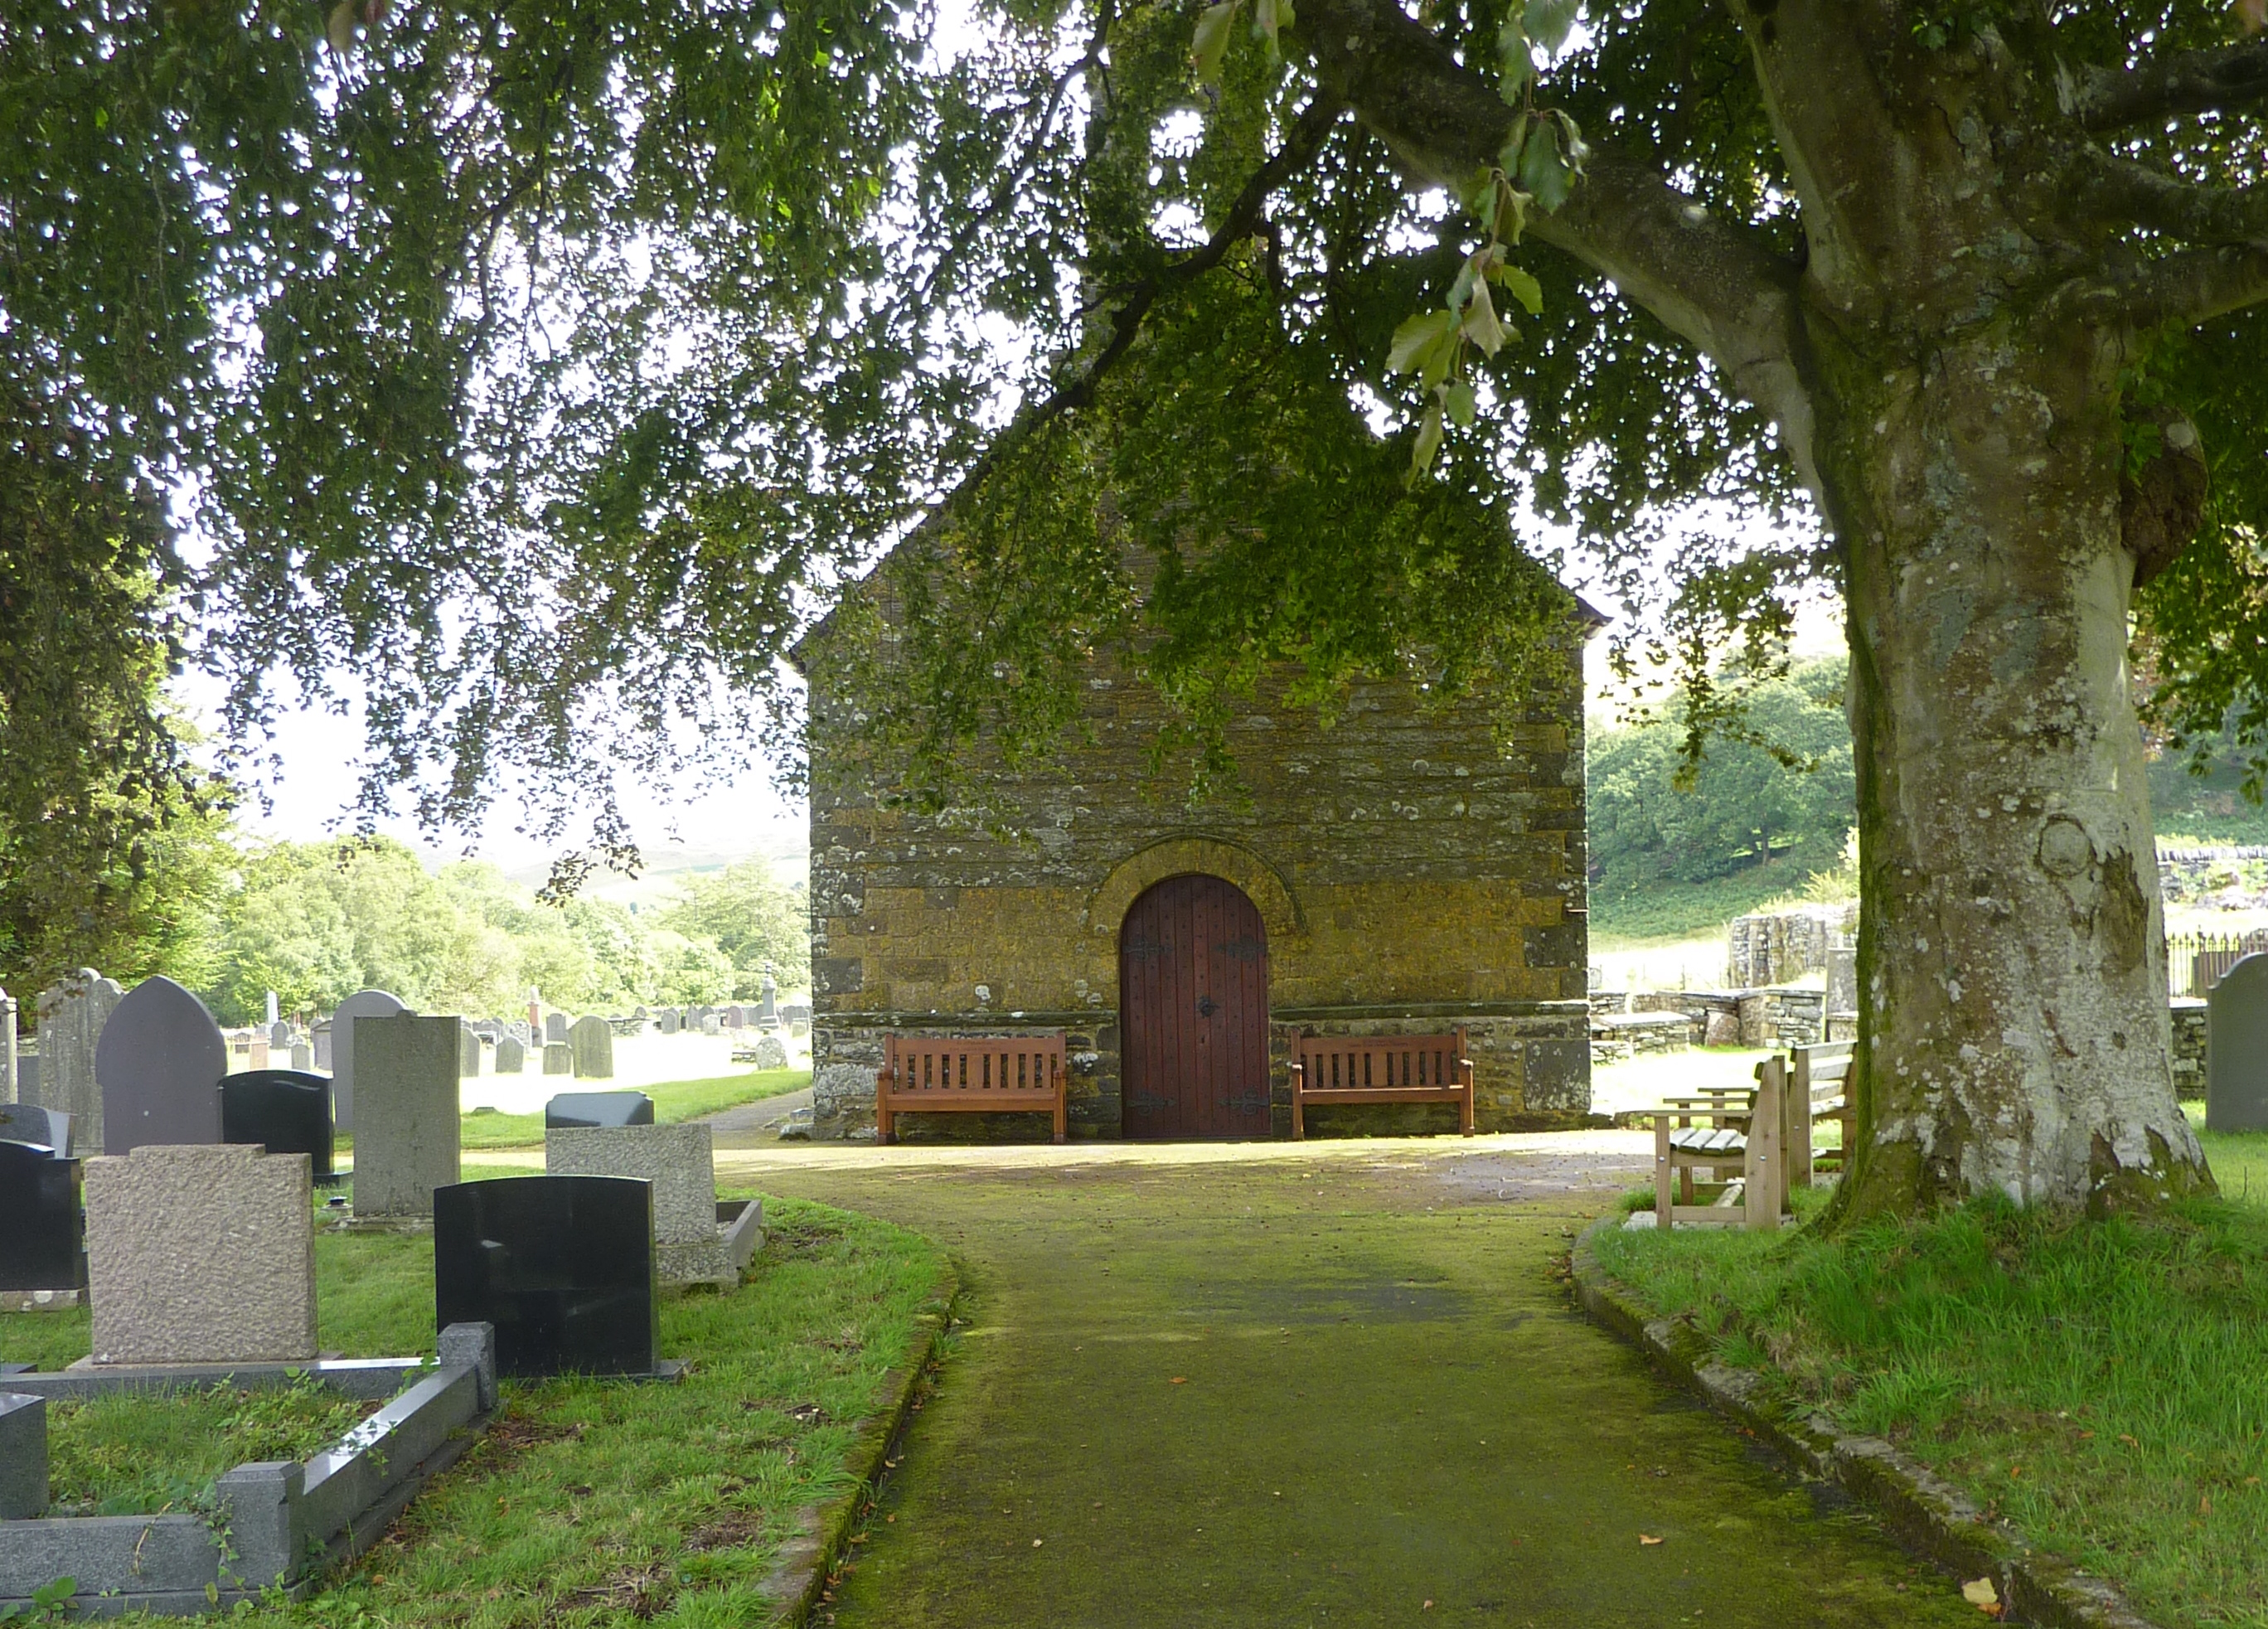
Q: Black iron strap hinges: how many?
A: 4